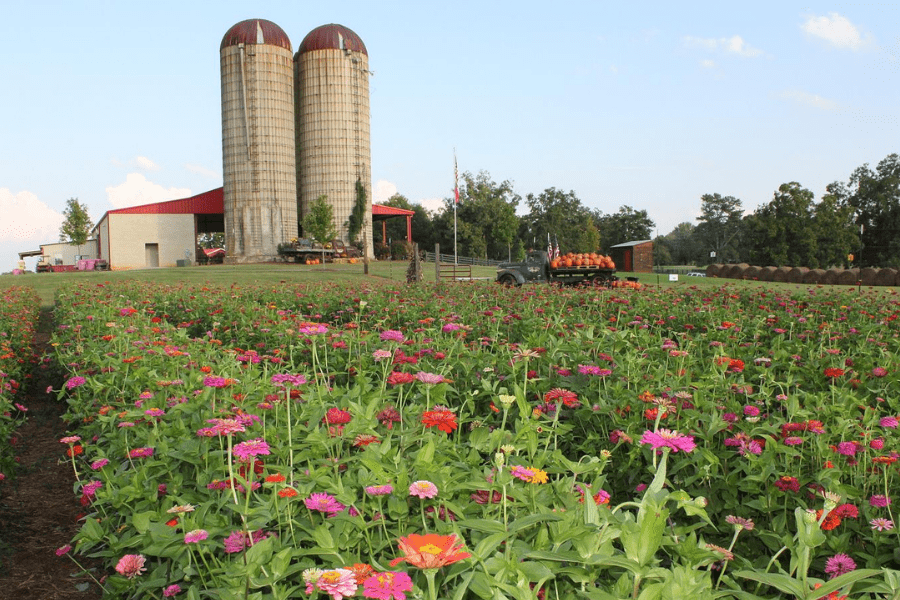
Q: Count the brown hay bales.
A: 13